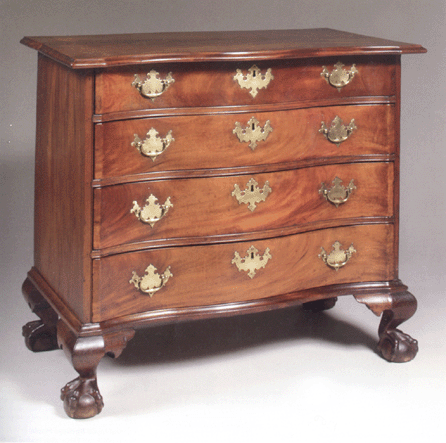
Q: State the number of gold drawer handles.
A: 8